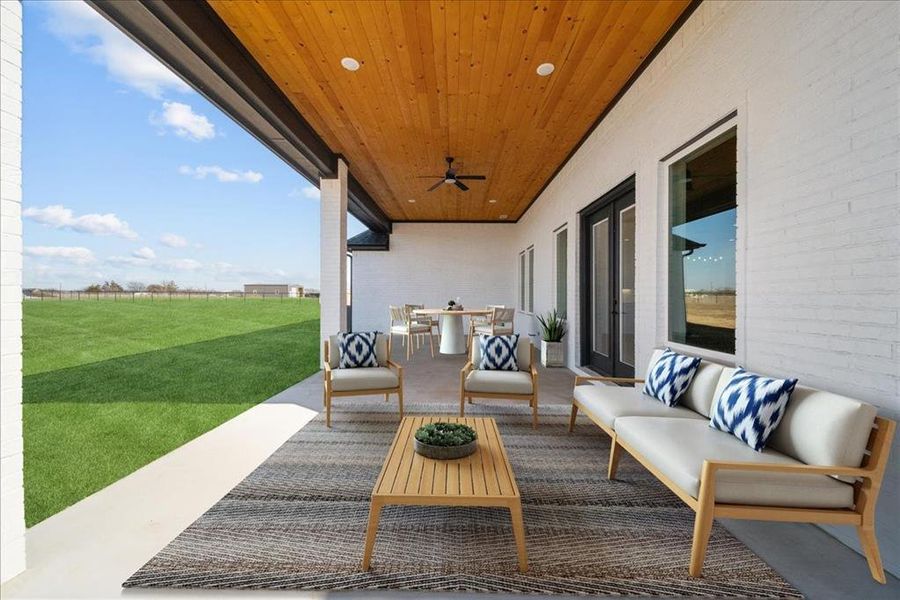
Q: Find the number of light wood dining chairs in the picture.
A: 4